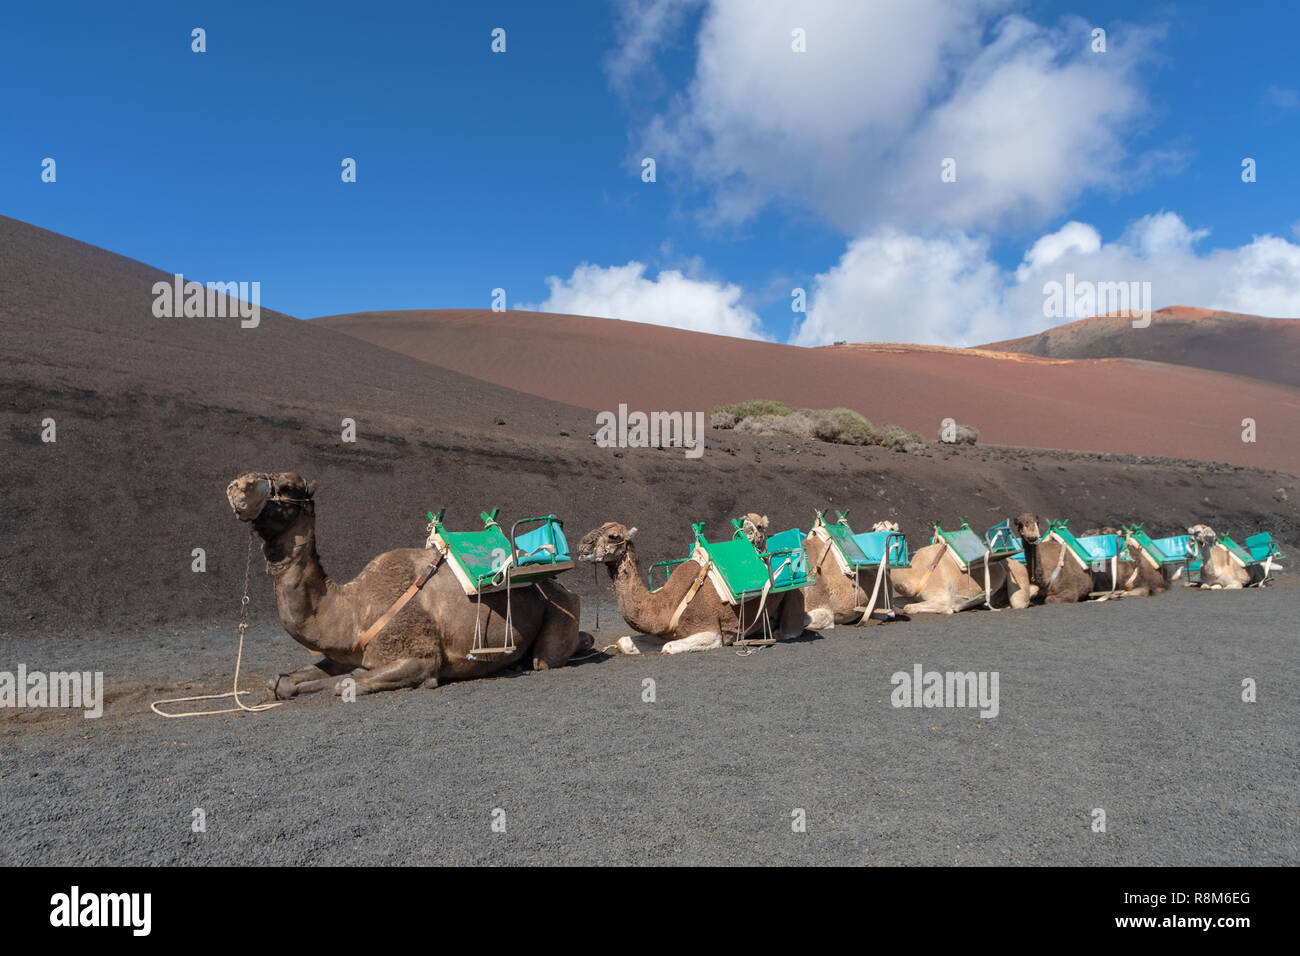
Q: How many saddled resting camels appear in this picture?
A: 7